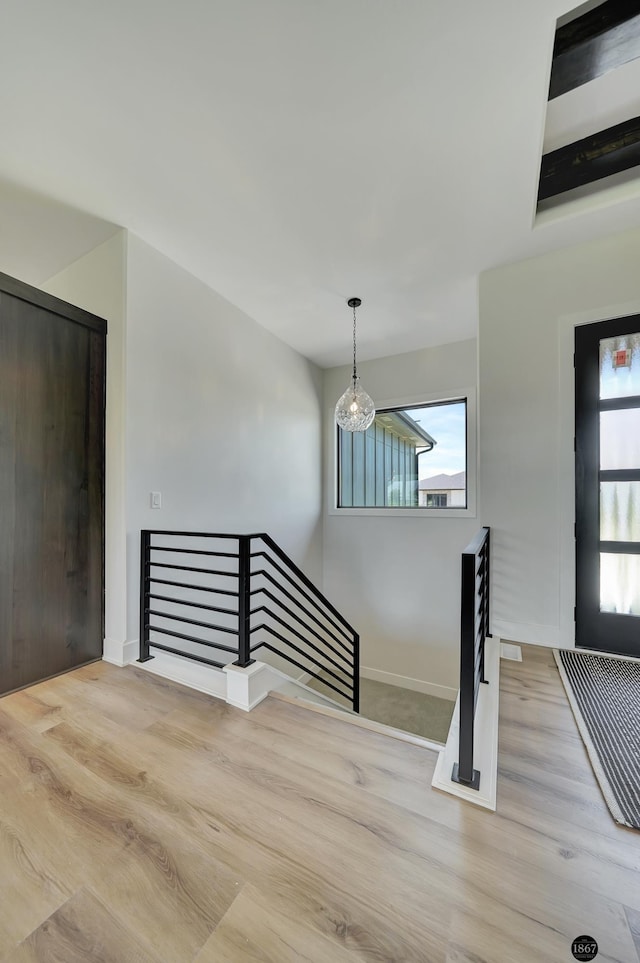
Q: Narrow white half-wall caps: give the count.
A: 2